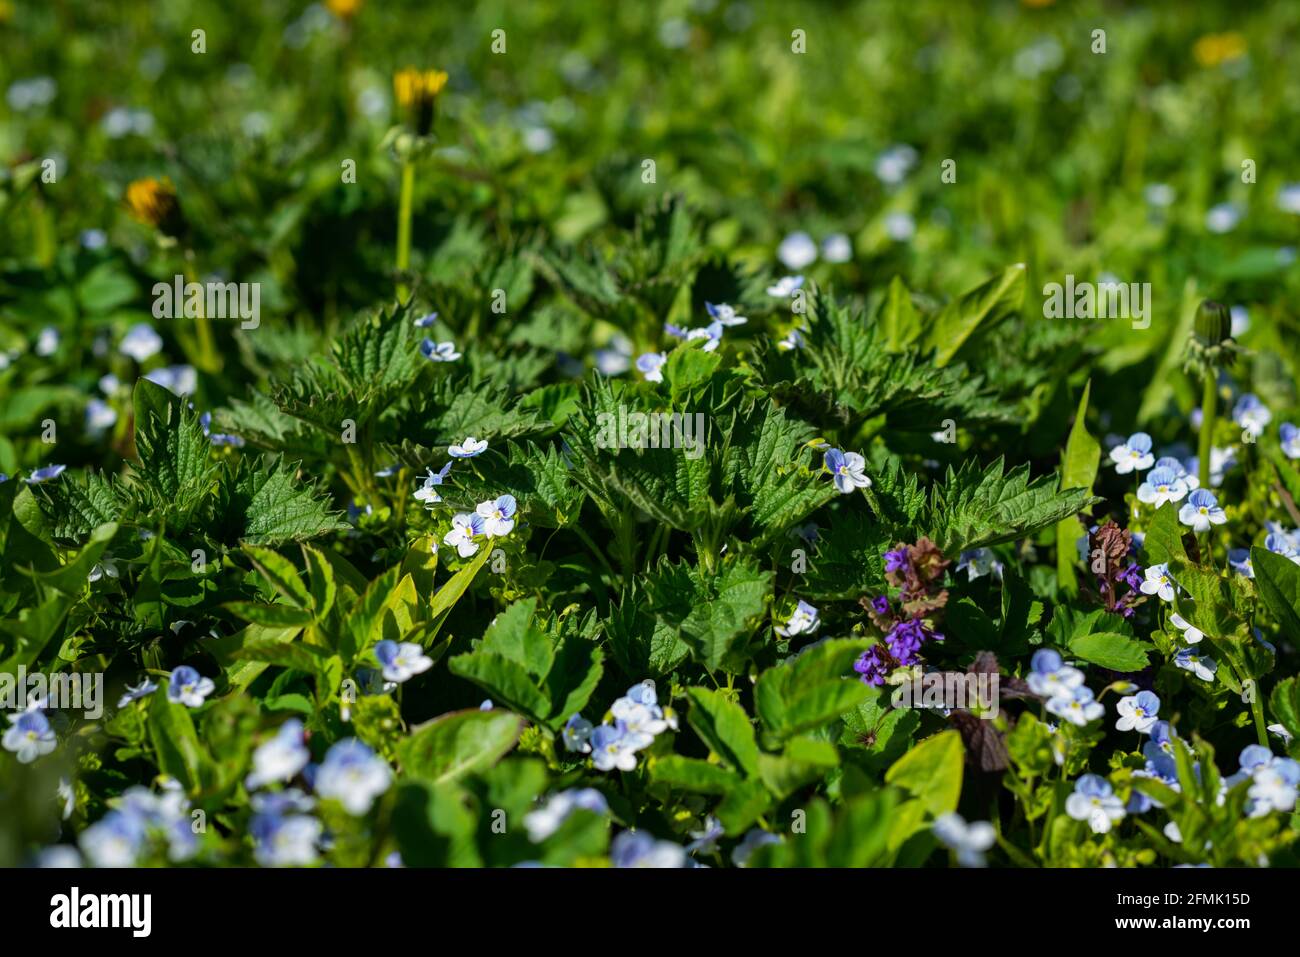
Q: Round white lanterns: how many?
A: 0